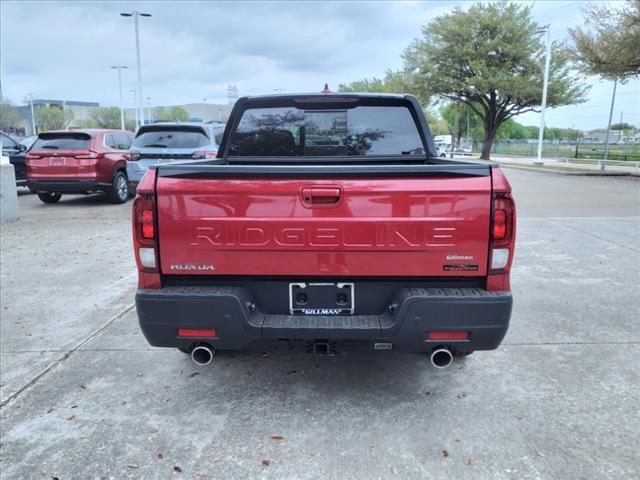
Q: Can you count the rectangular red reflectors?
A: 2